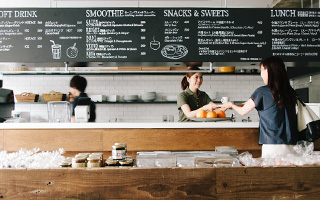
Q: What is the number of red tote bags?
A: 0